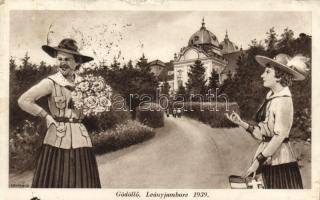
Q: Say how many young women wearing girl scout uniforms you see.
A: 2